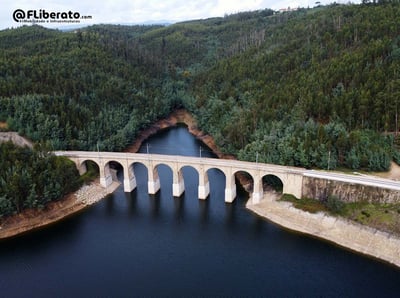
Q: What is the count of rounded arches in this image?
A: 8